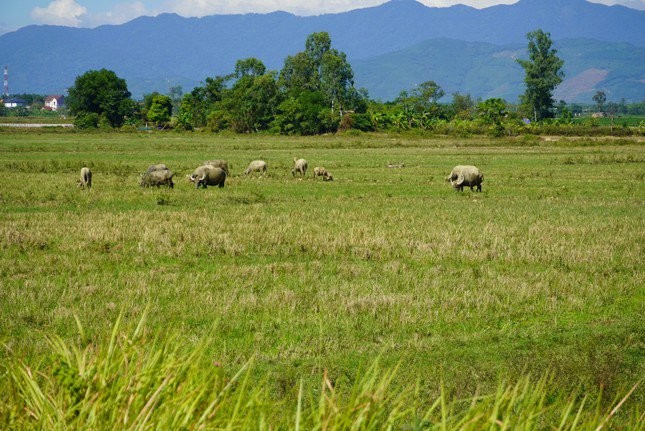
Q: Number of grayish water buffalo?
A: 9